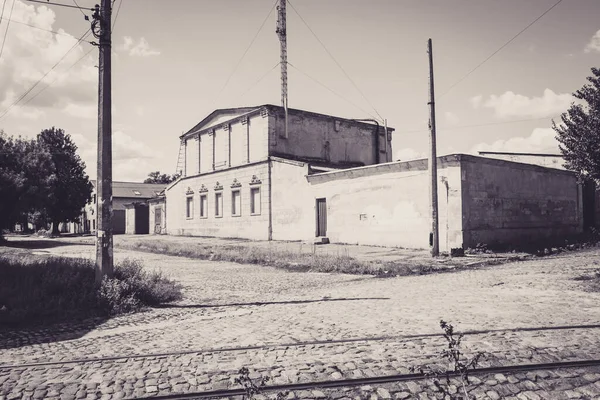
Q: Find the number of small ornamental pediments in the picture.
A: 5